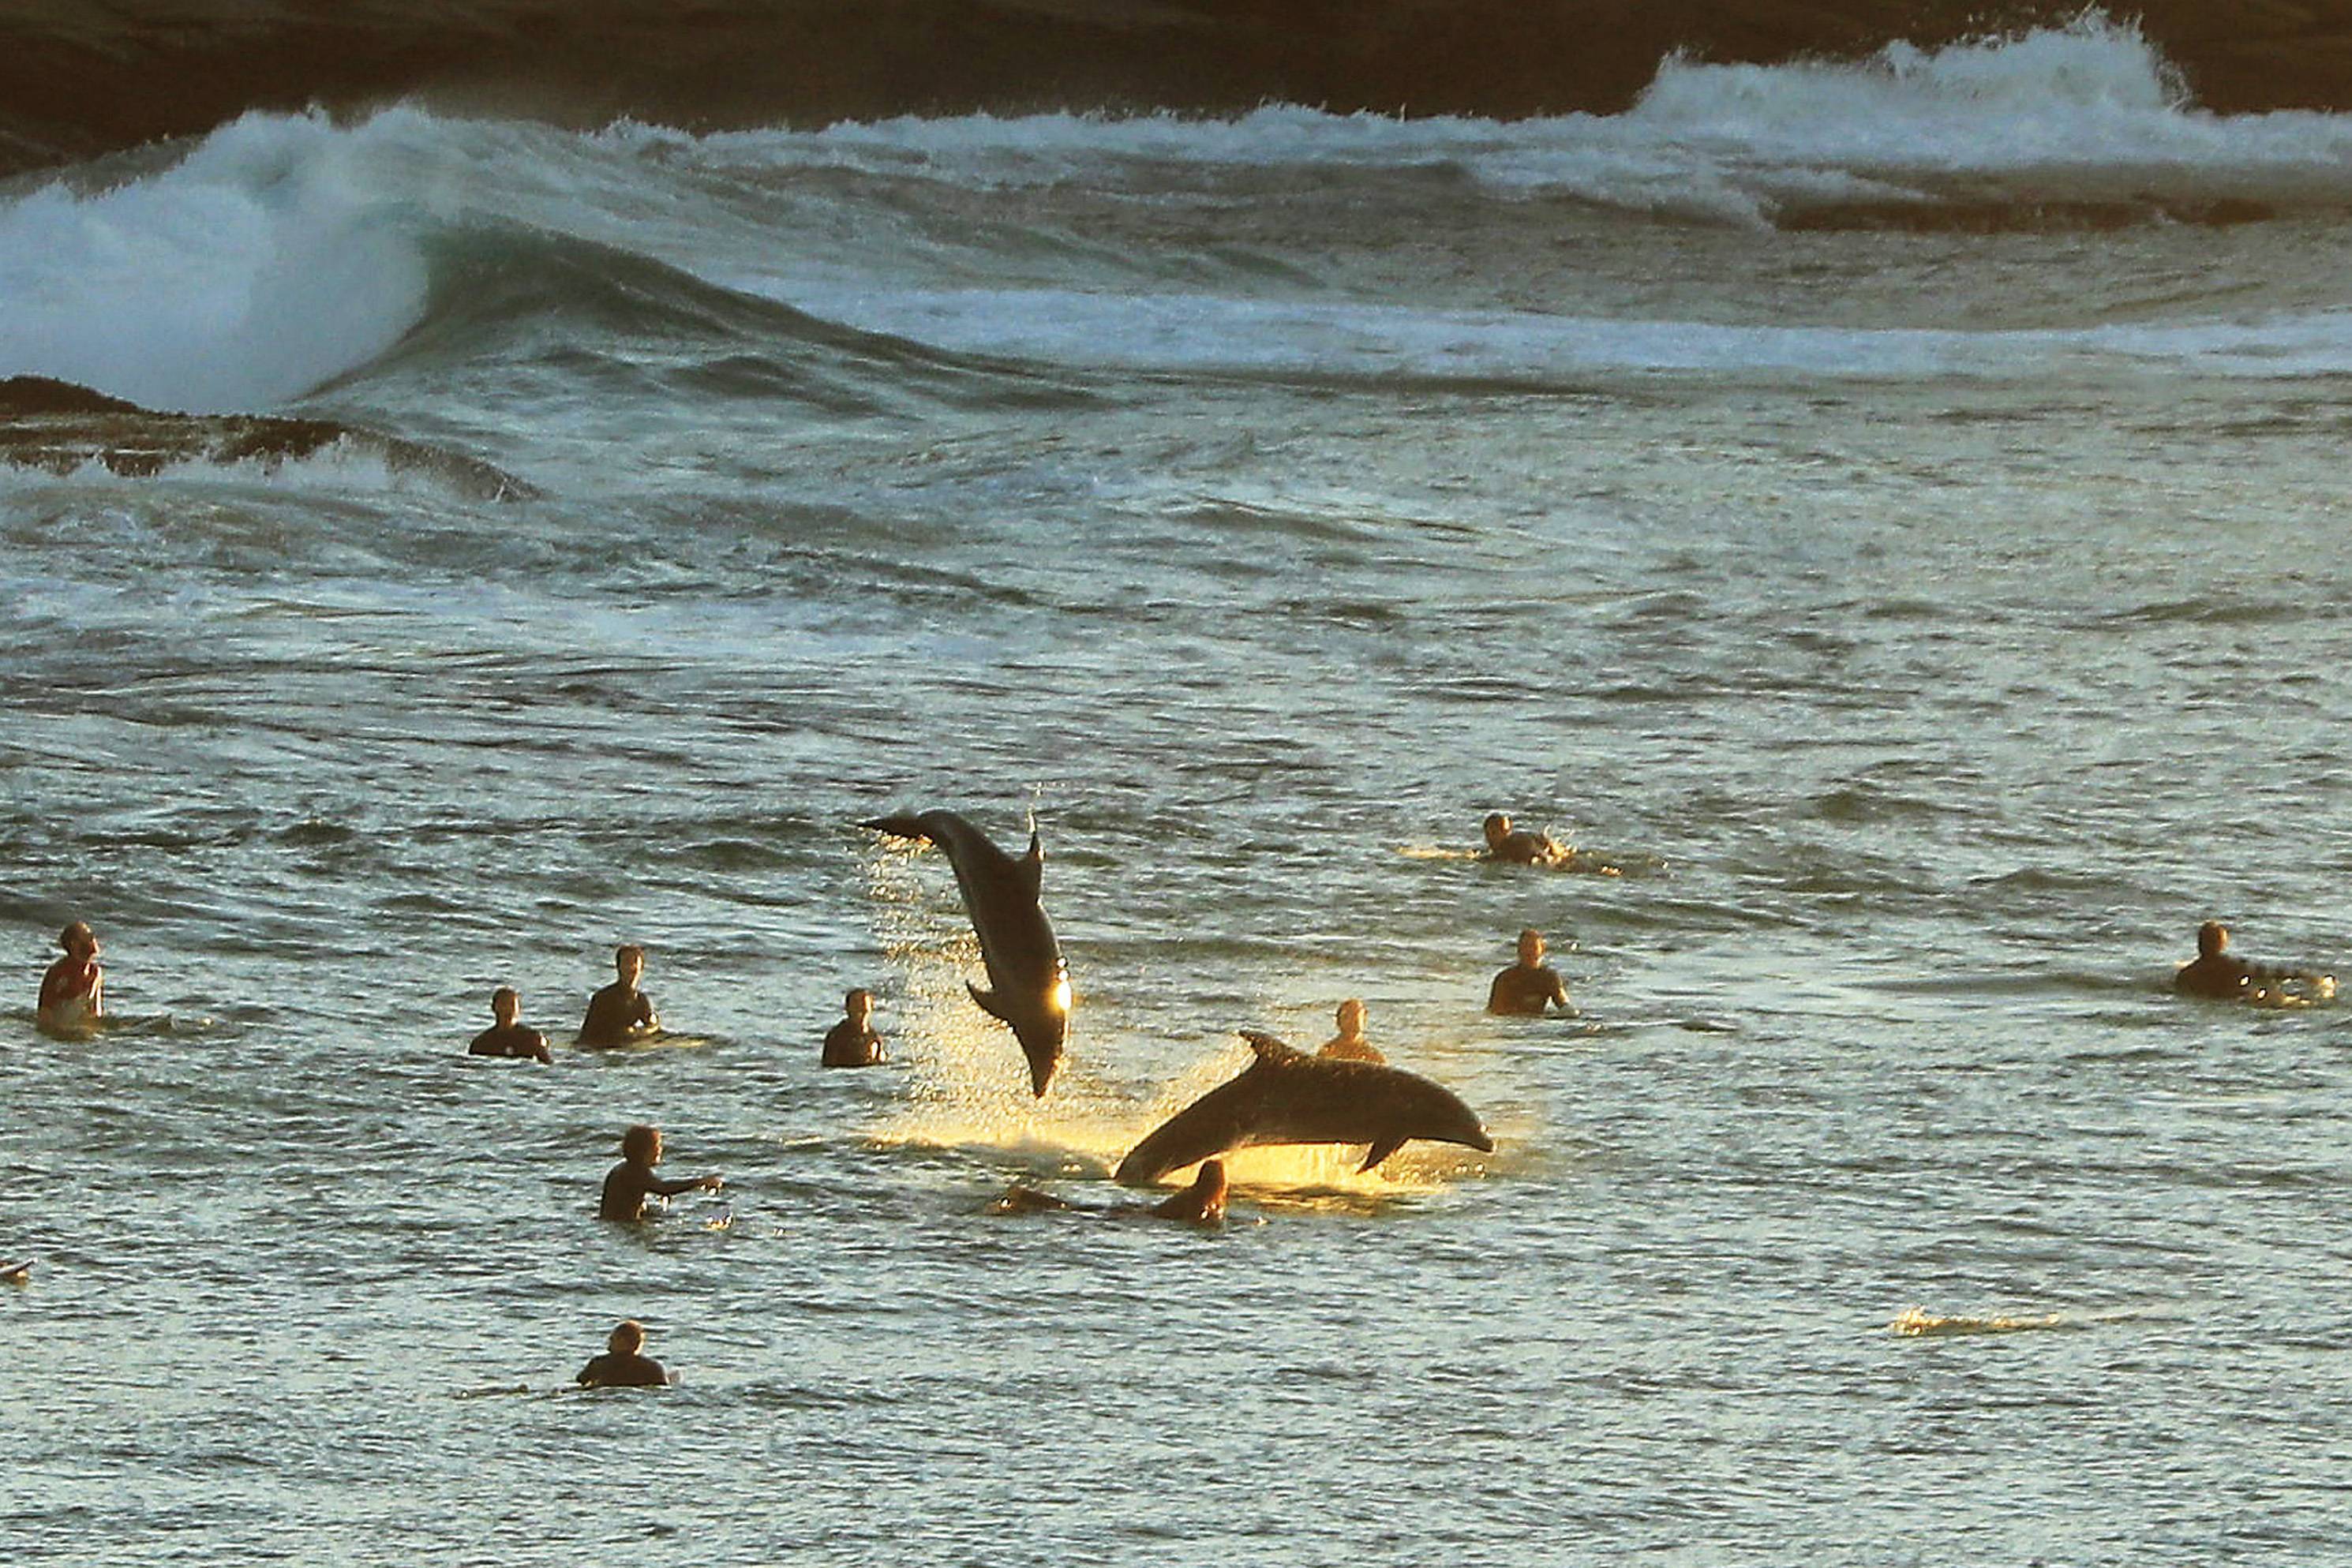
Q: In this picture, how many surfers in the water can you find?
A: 11